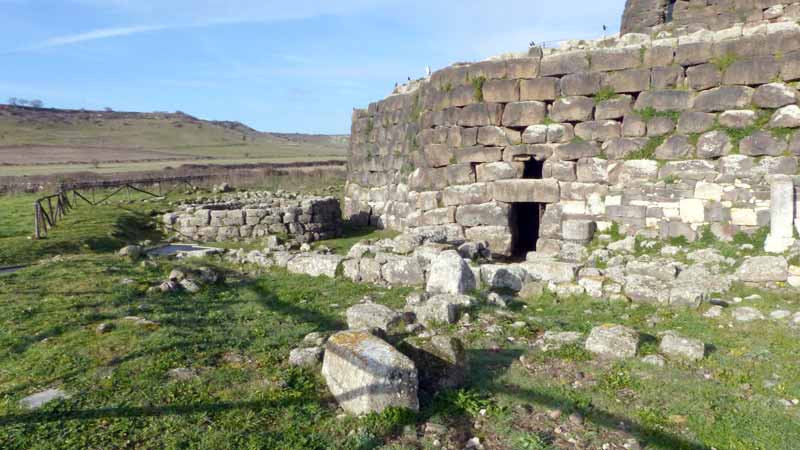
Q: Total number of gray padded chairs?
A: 0